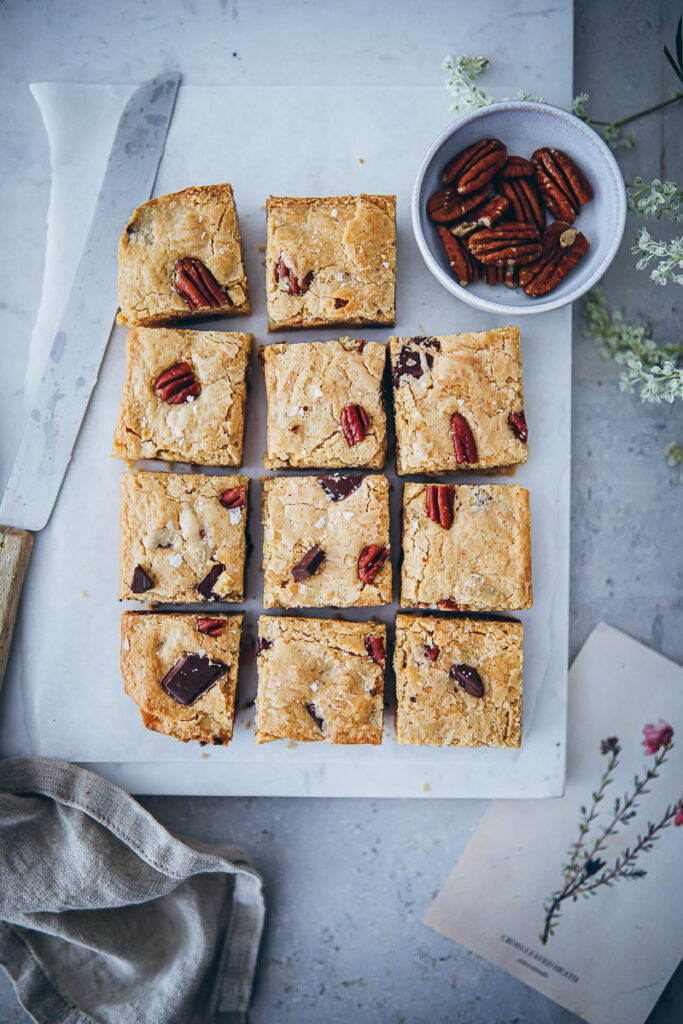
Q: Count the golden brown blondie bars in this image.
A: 11